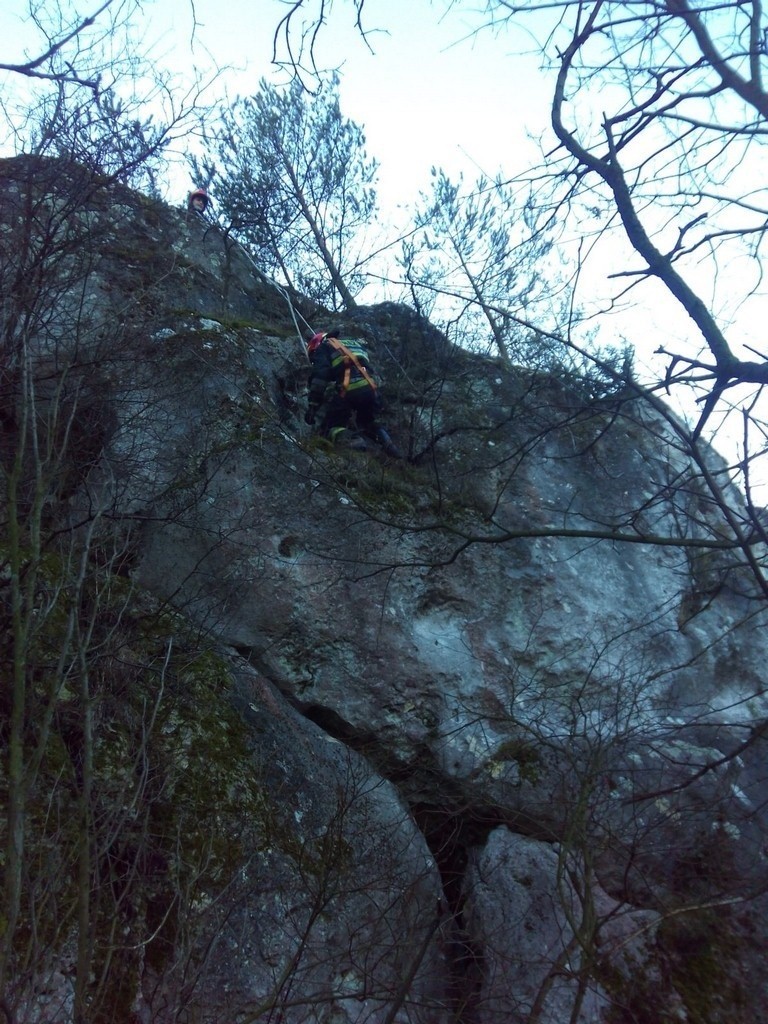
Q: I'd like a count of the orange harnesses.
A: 1